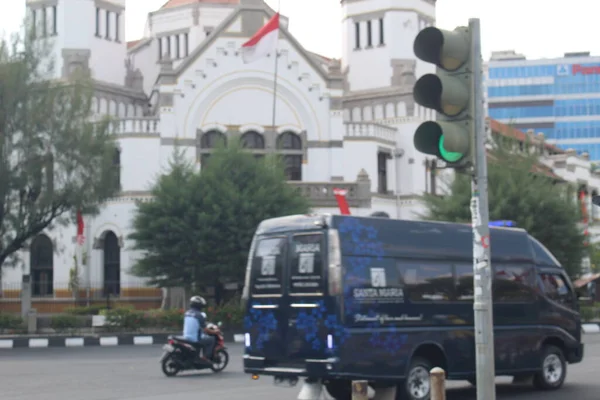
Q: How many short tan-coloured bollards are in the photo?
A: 2